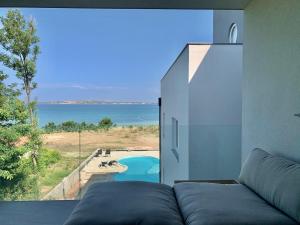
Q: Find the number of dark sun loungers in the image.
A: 4